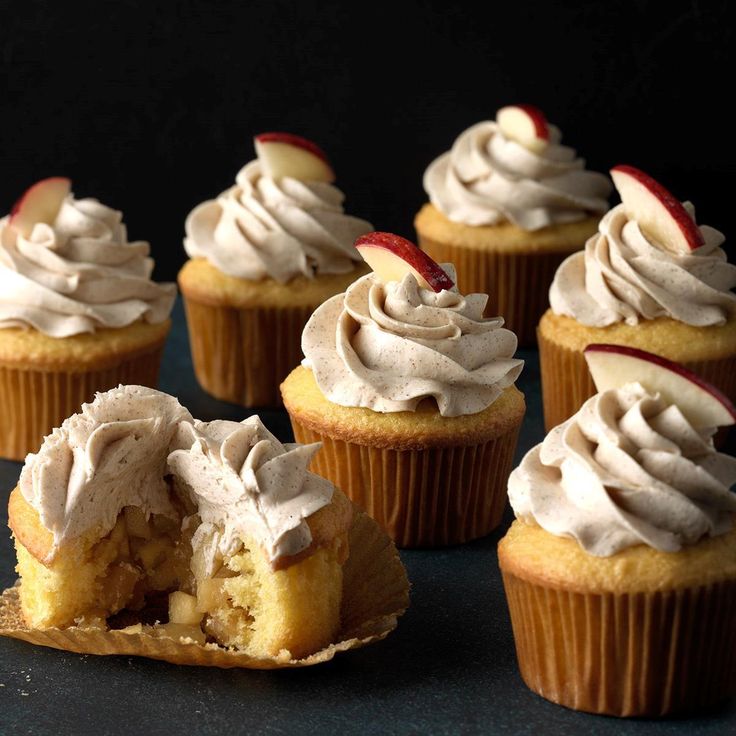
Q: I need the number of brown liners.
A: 7